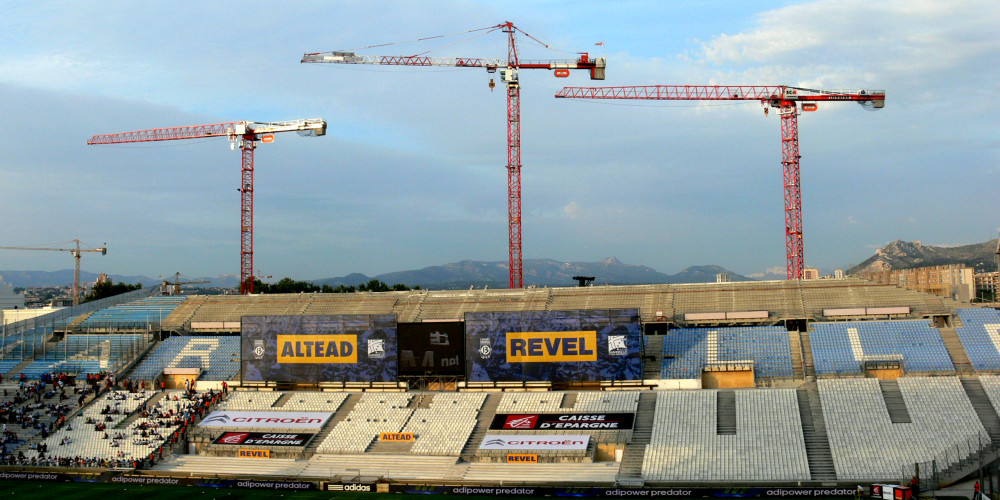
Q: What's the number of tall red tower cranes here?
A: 3